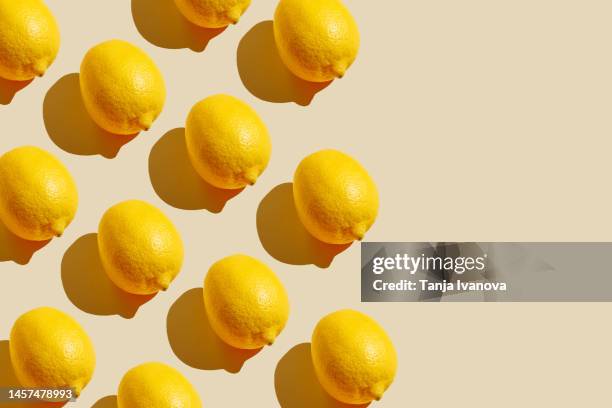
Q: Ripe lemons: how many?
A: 12